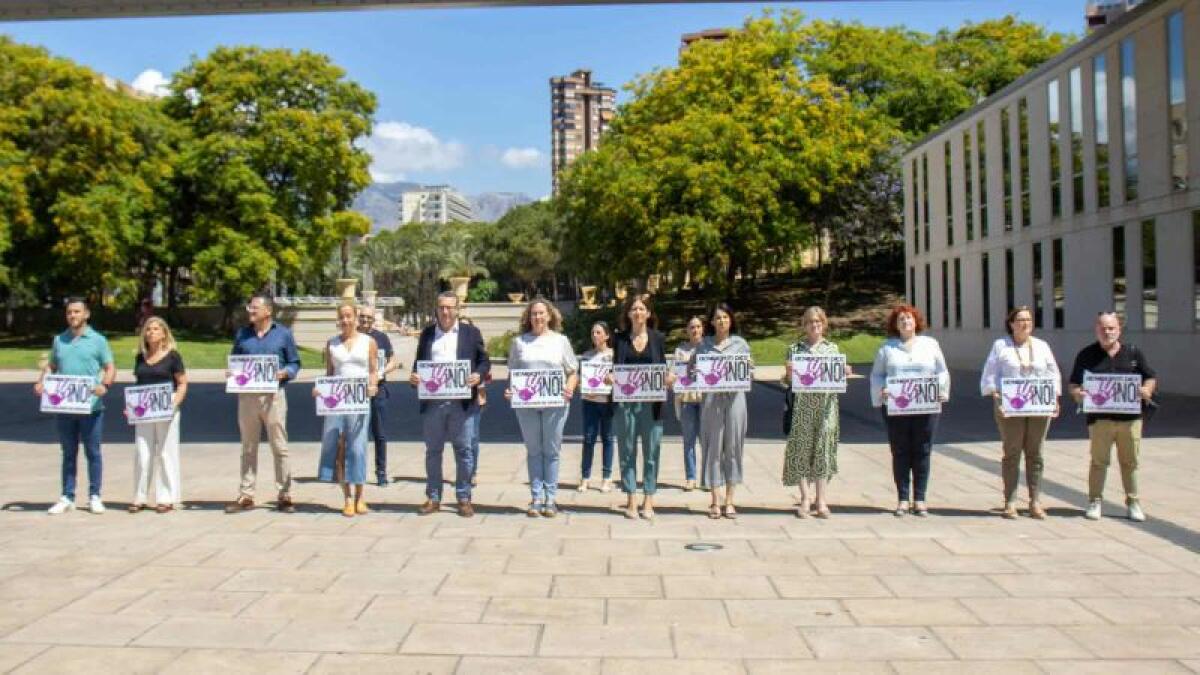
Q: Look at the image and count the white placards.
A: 14